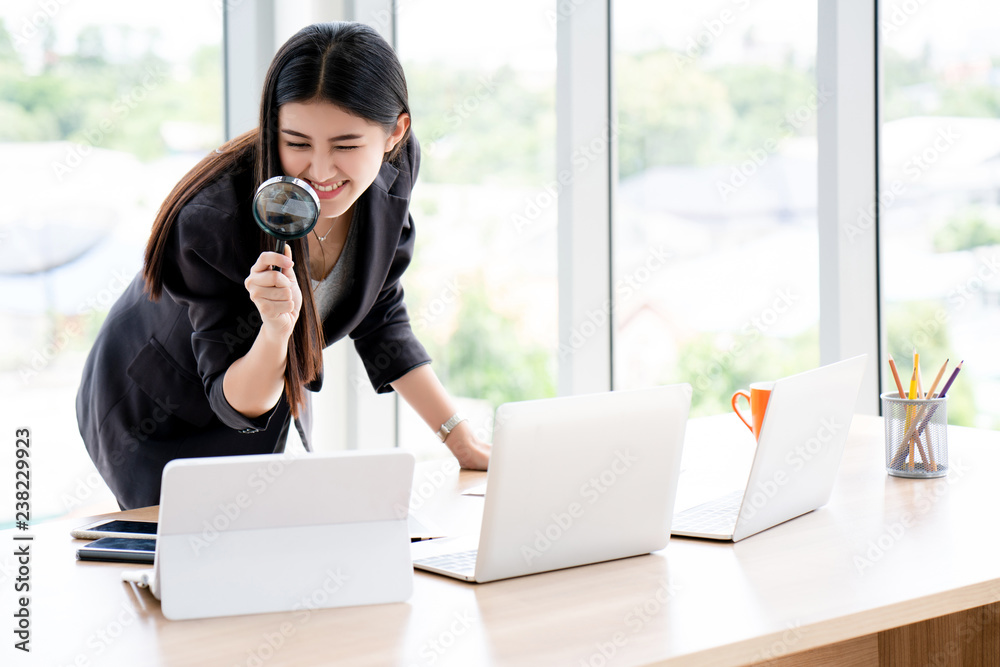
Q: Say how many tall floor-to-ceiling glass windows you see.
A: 4